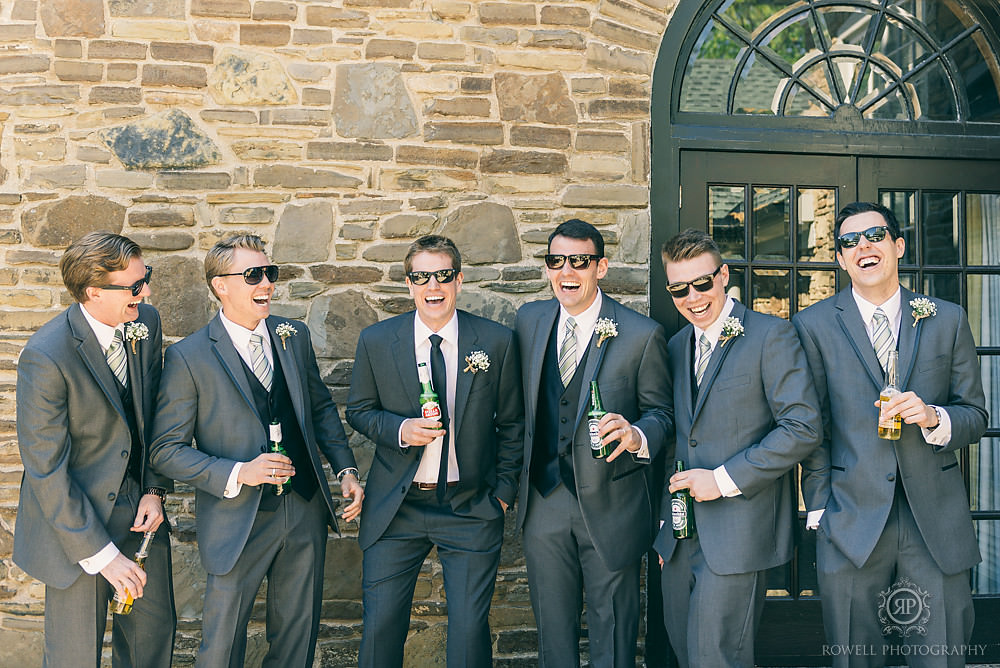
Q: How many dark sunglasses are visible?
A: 6